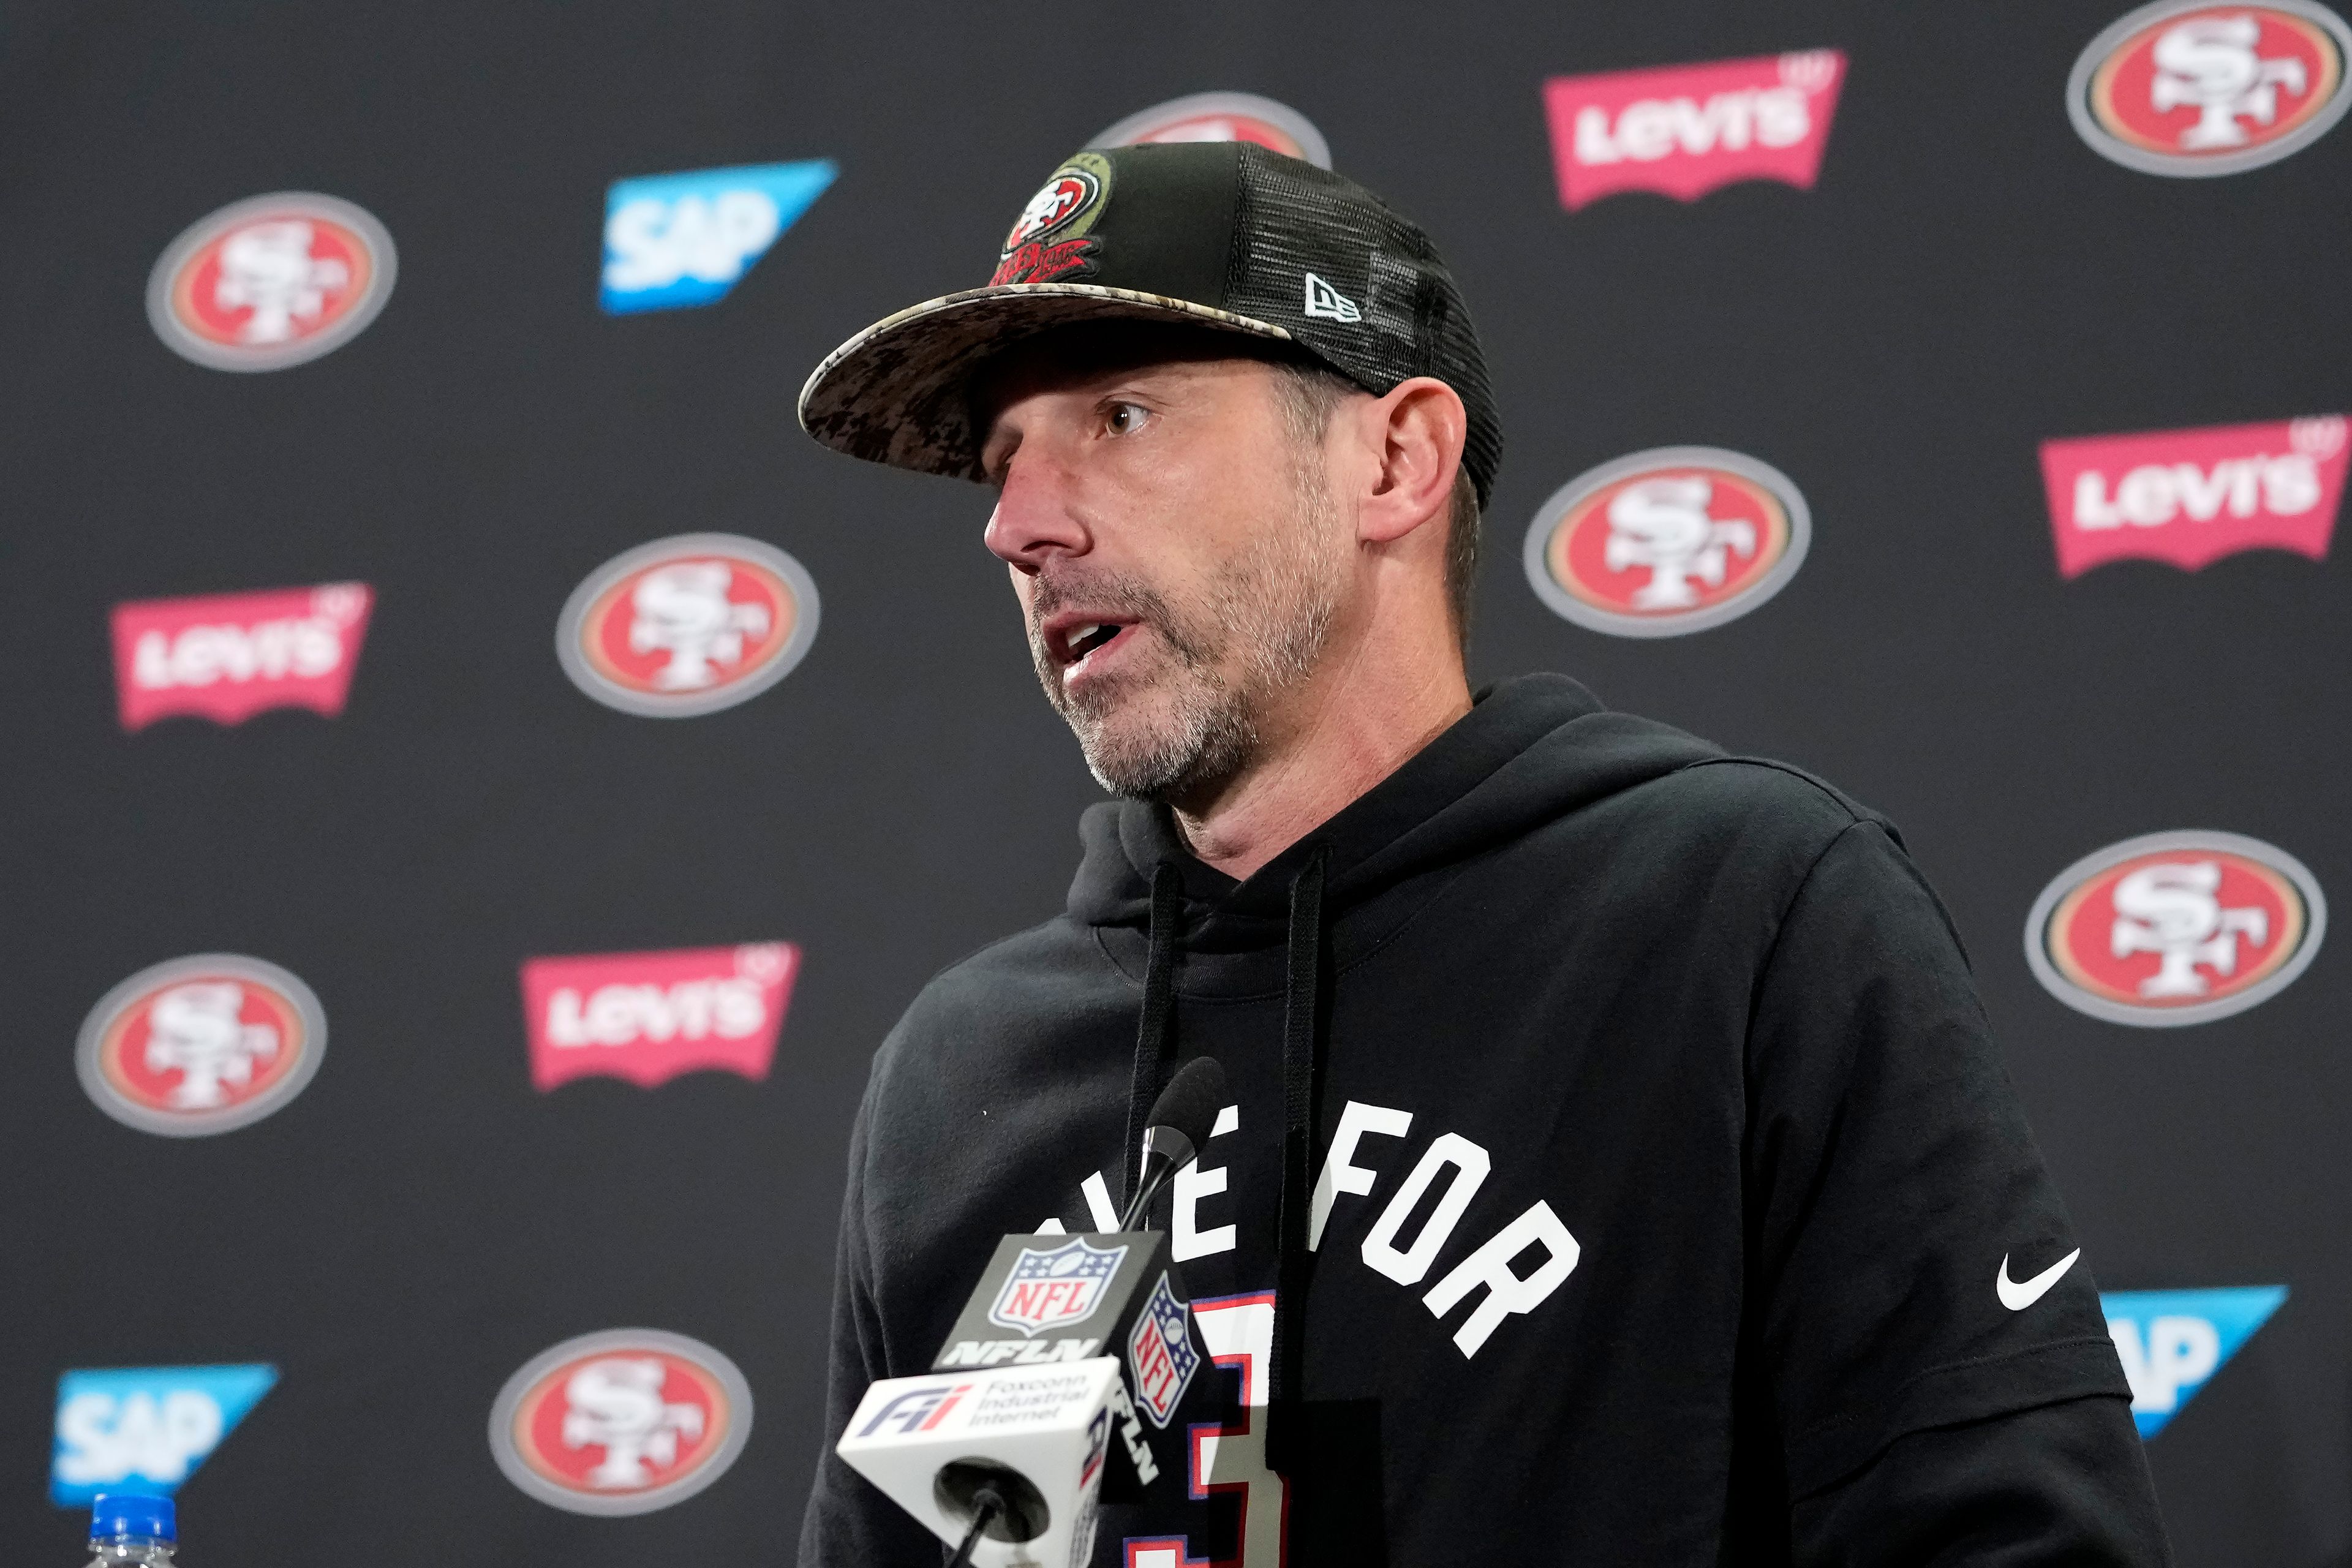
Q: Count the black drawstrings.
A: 2